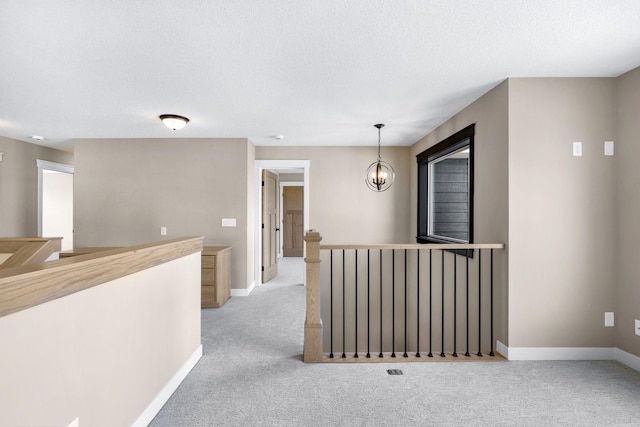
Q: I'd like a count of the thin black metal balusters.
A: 14